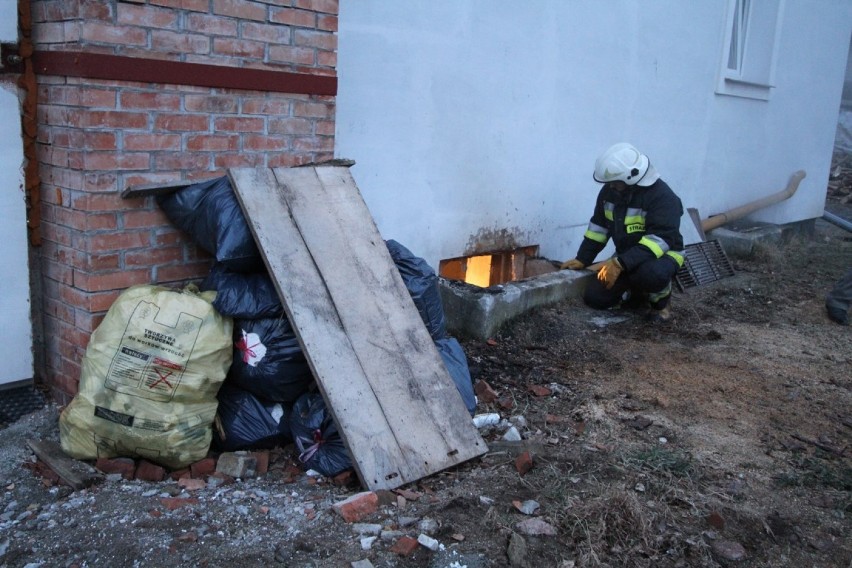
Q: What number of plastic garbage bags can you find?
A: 8